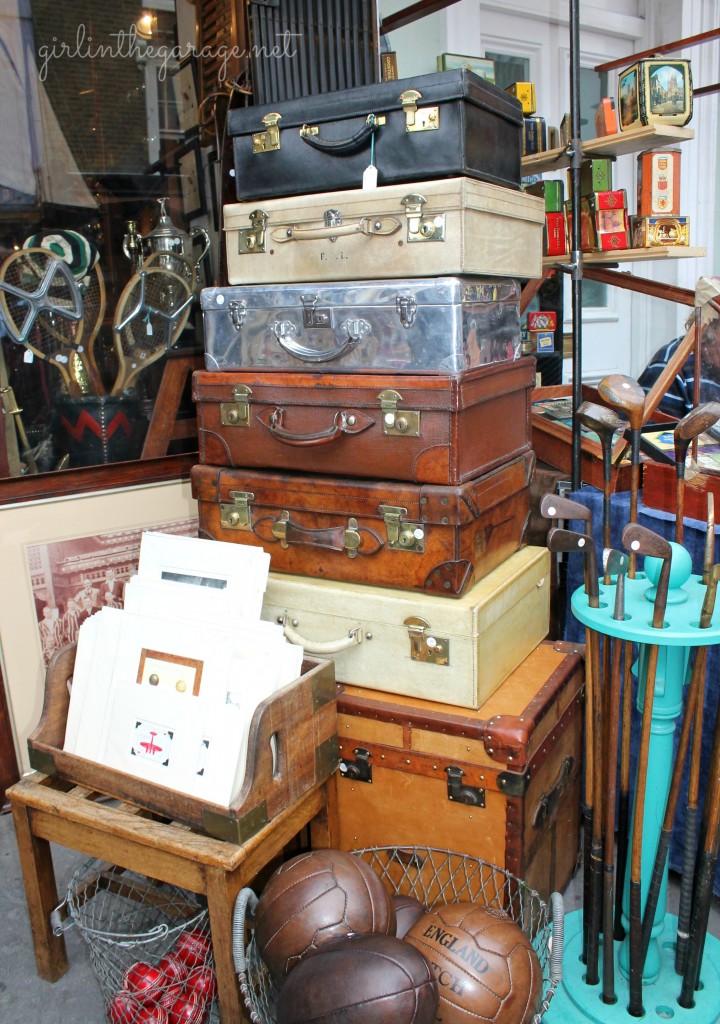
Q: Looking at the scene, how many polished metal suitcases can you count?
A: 1